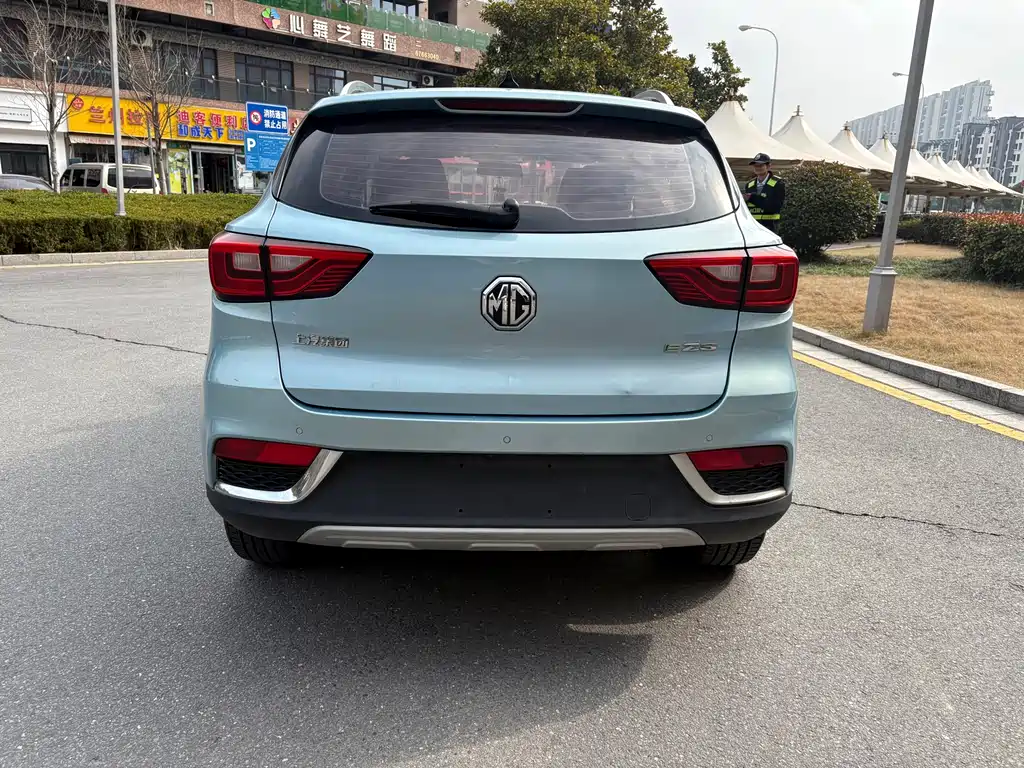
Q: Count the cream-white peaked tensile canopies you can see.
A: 9